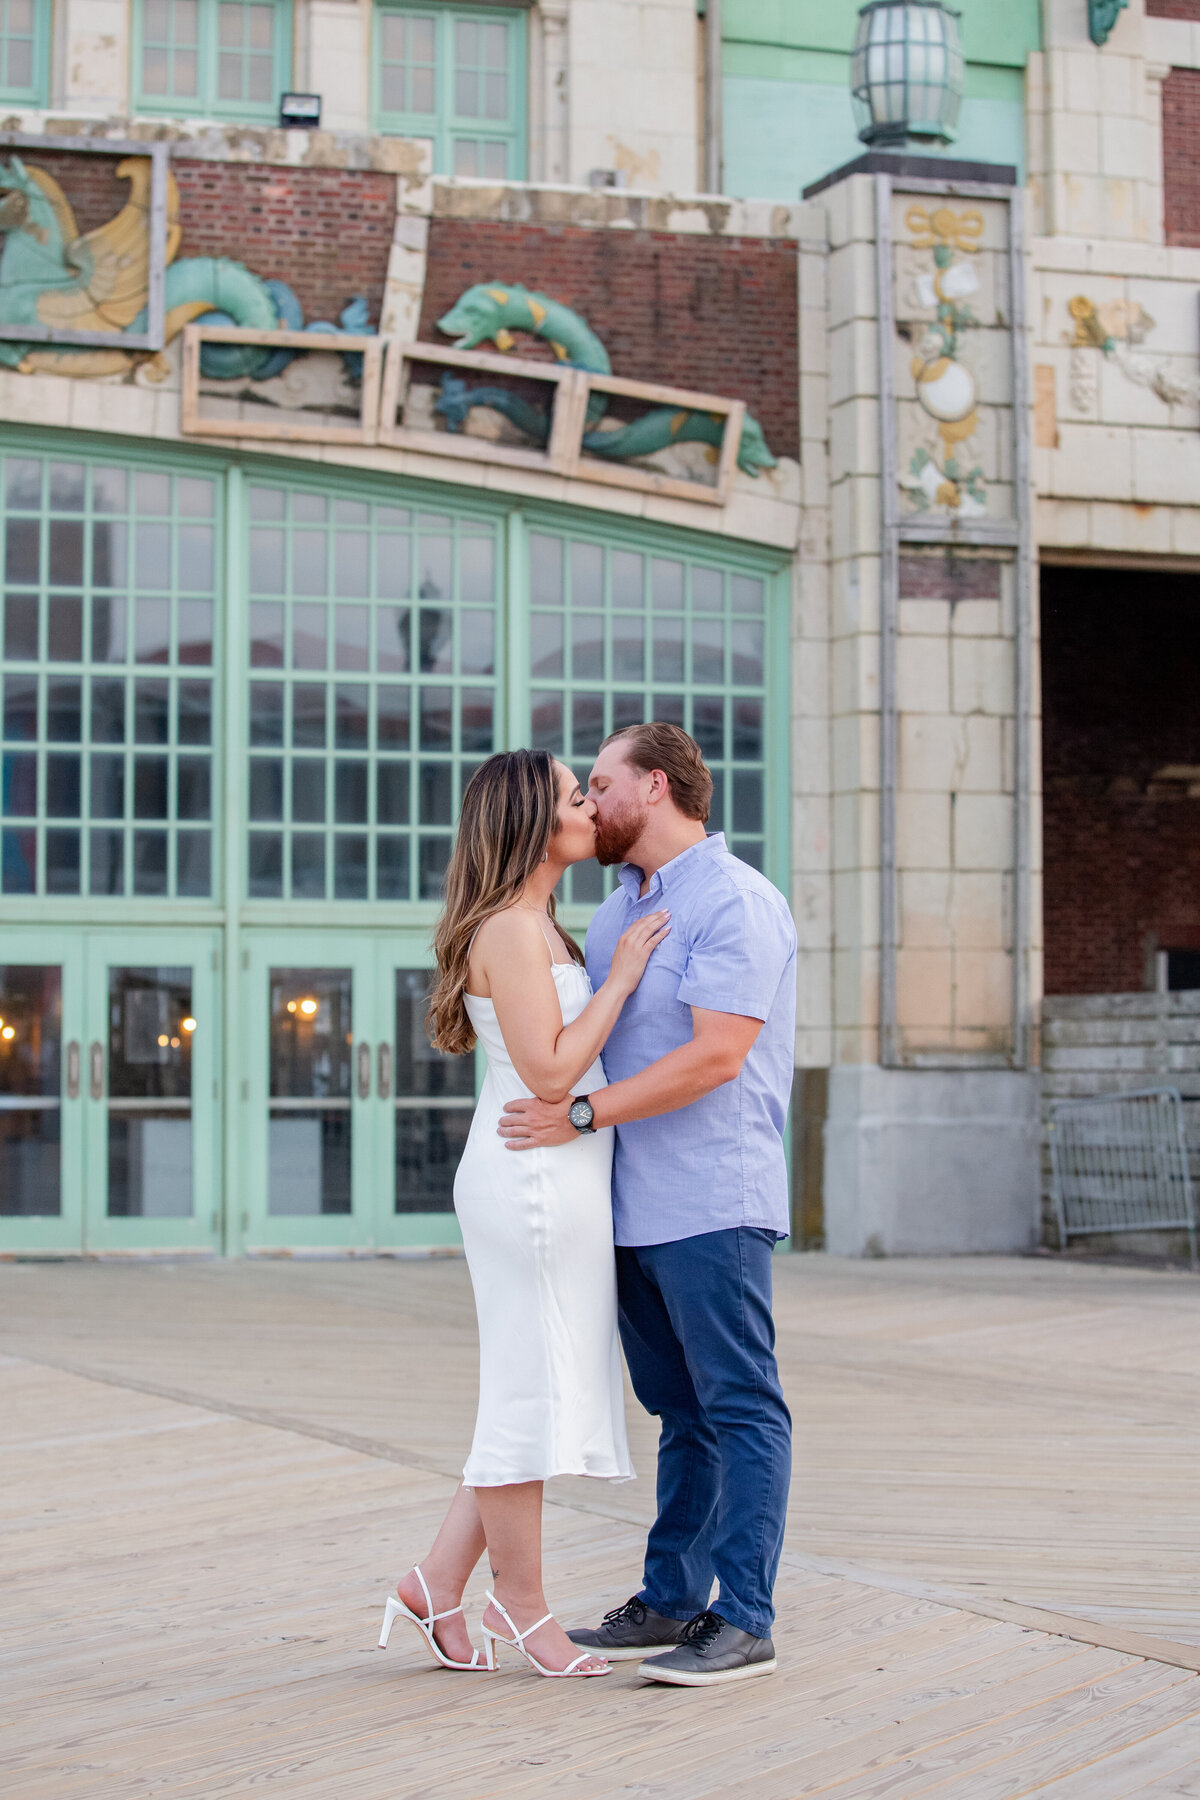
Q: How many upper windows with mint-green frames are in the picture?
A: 3